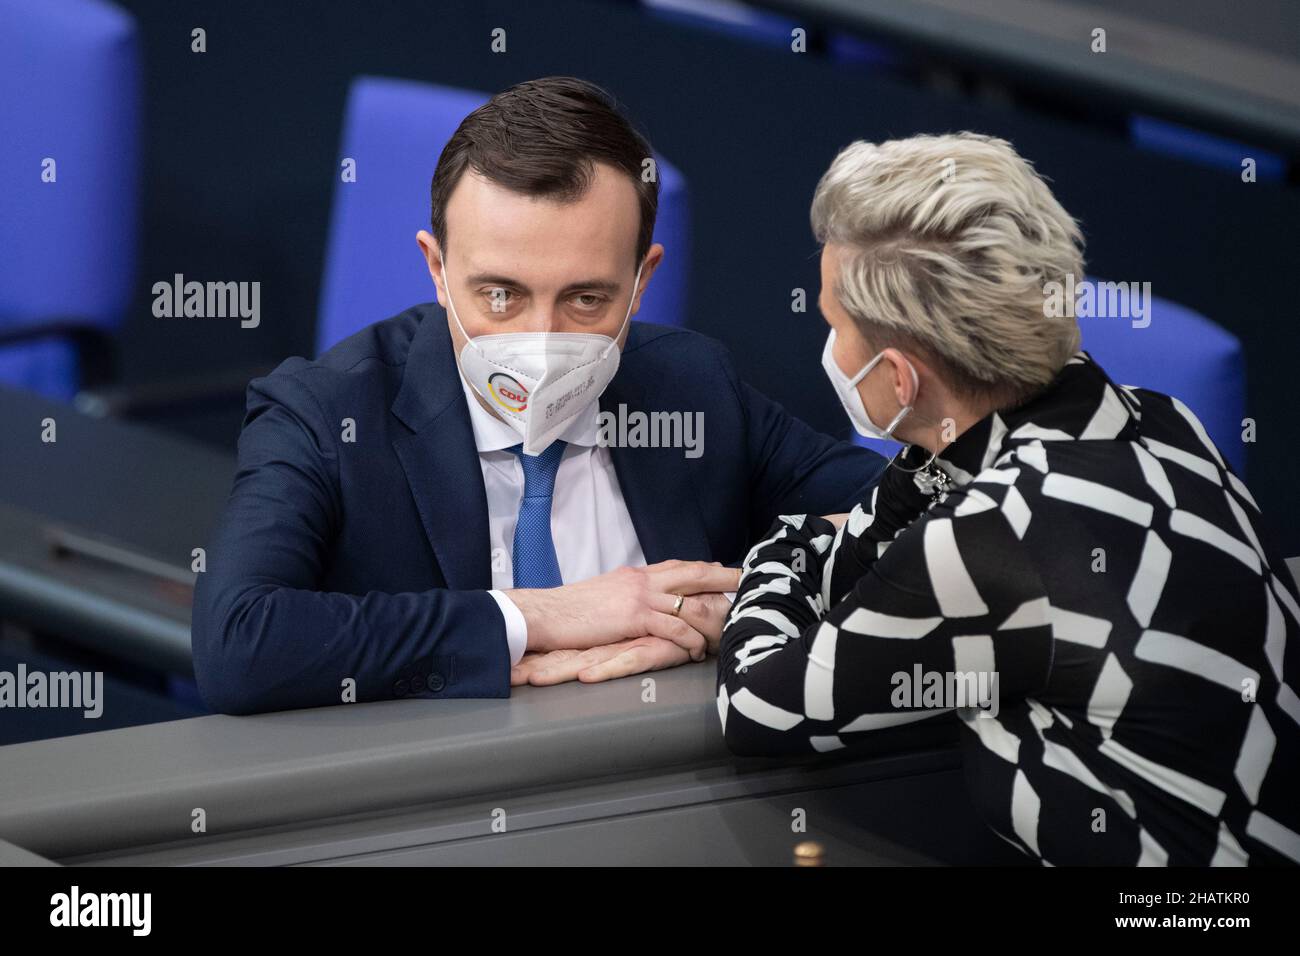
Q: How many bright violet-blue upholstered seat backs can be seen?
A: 3